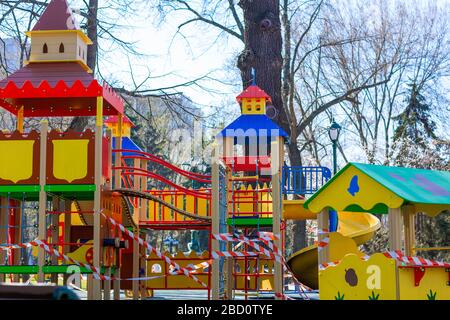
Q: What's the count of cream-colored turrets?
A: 1